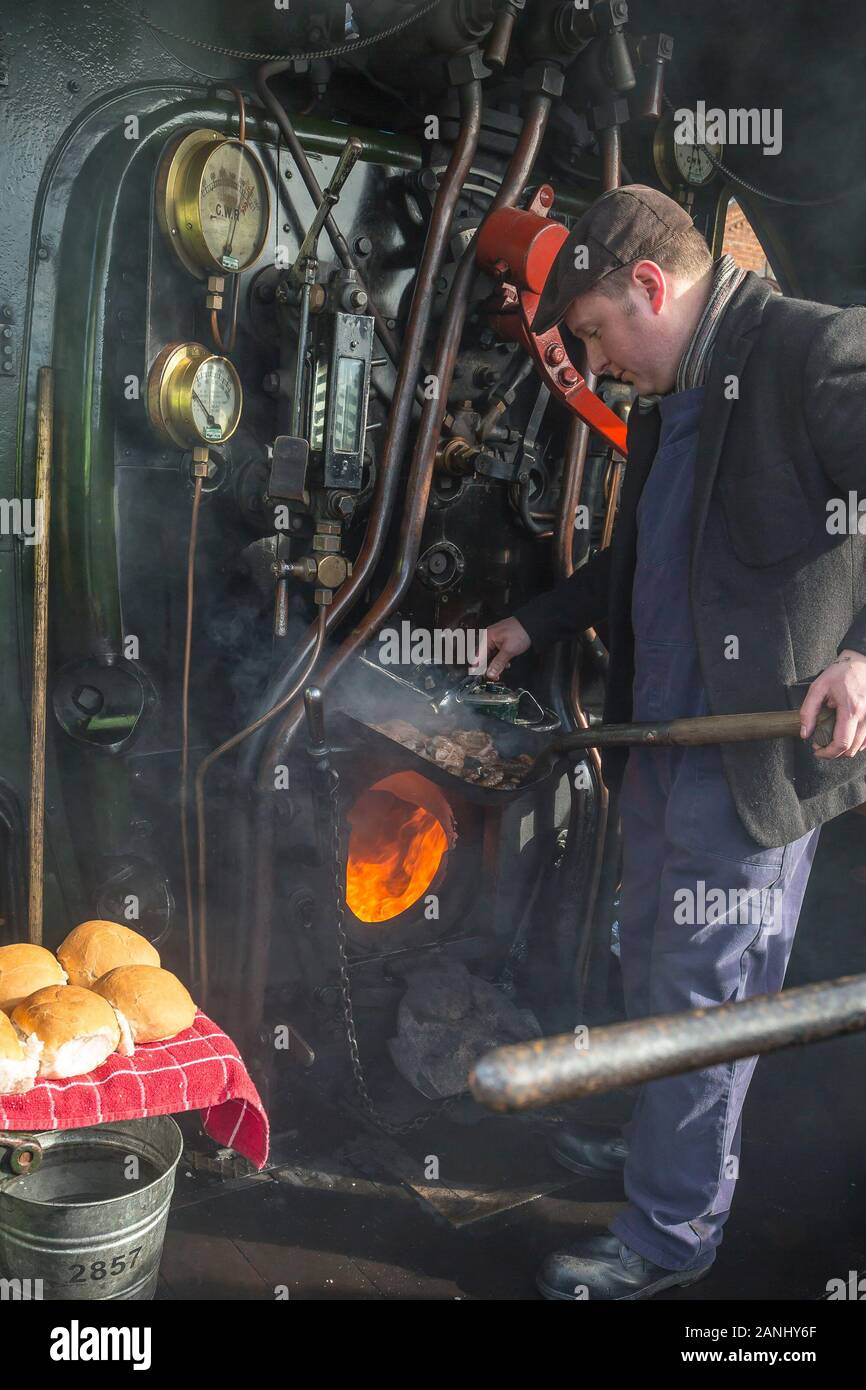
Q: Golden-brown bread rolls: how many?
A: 5